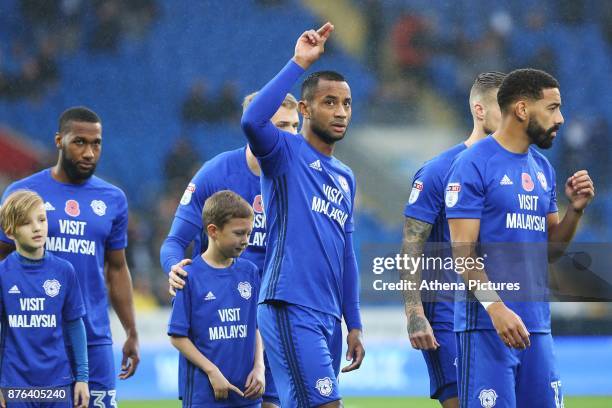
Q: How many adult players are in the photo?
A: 5